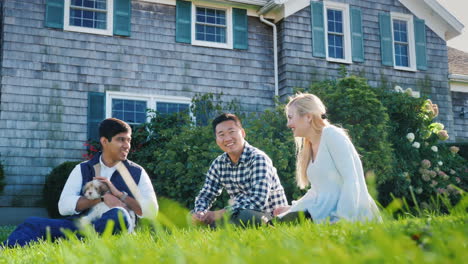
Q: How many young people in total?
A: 3